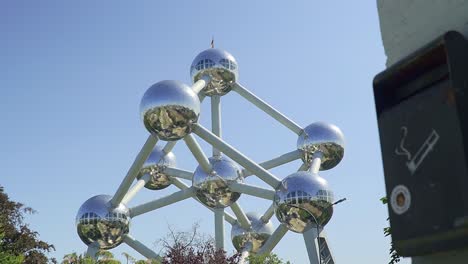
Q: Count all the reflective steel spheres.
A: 8